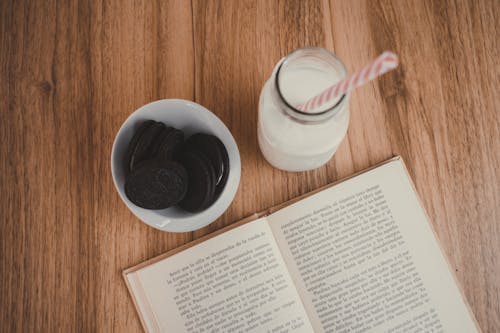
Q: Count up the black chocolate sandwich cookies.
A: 5